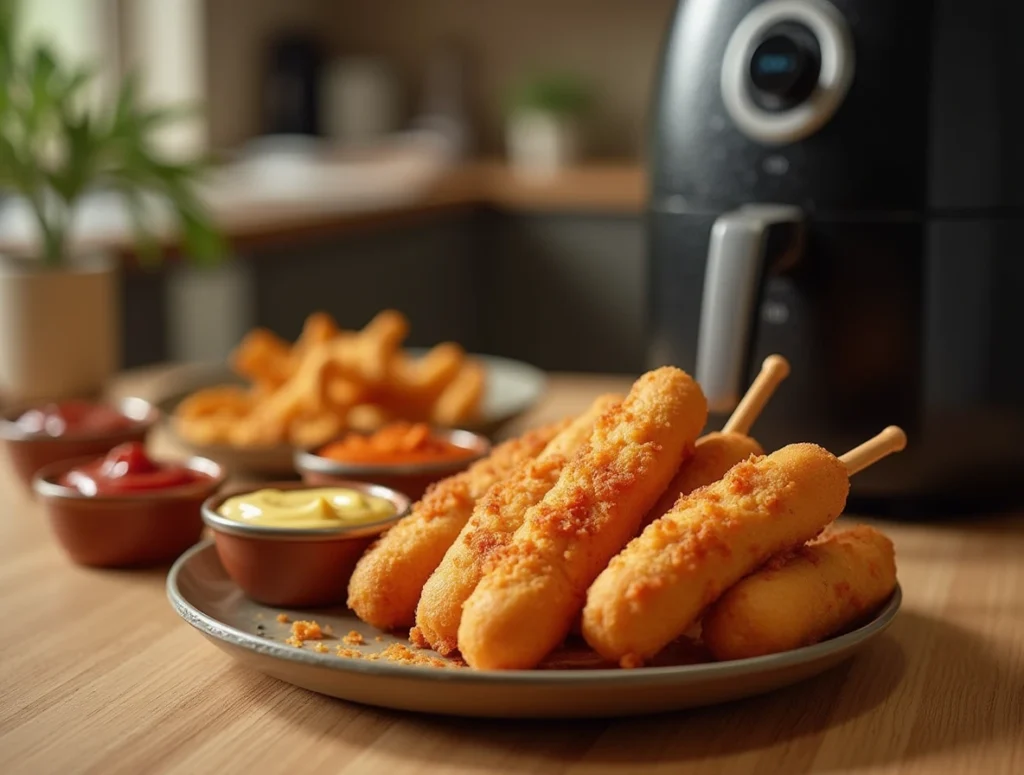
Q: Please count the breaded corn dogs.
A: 6